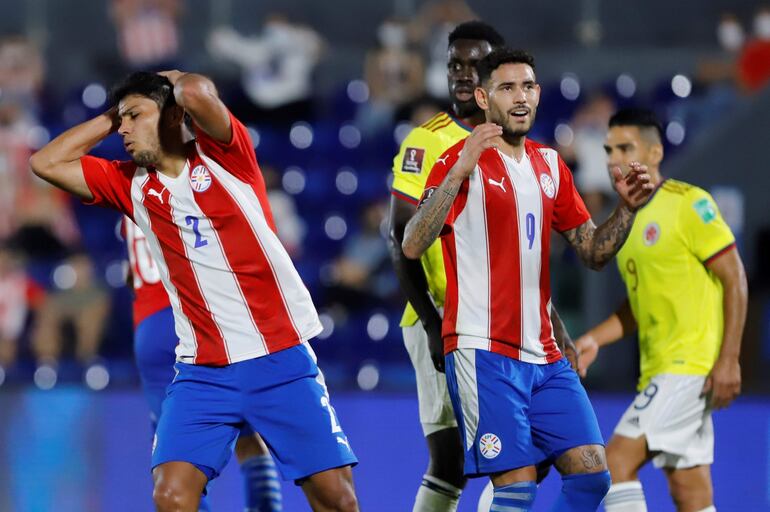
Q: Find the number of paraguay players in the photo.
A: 3